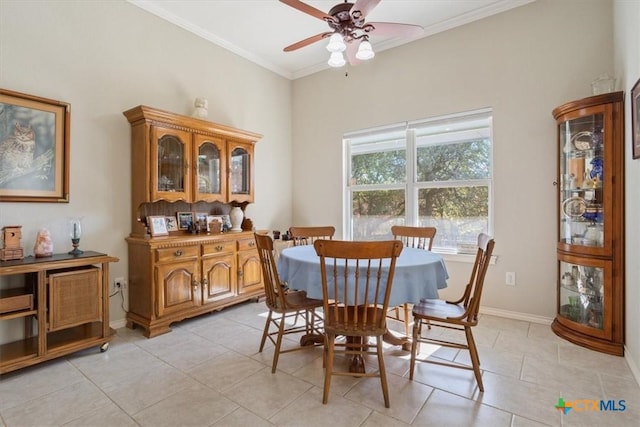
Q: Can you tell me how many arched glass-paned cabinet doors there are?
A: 3